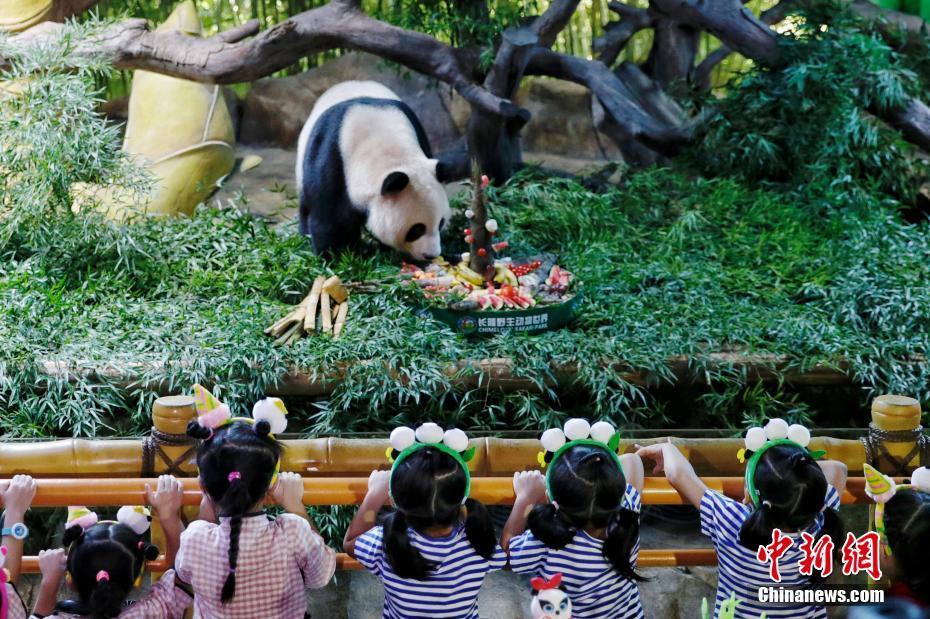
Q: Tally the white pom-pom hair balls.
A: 9